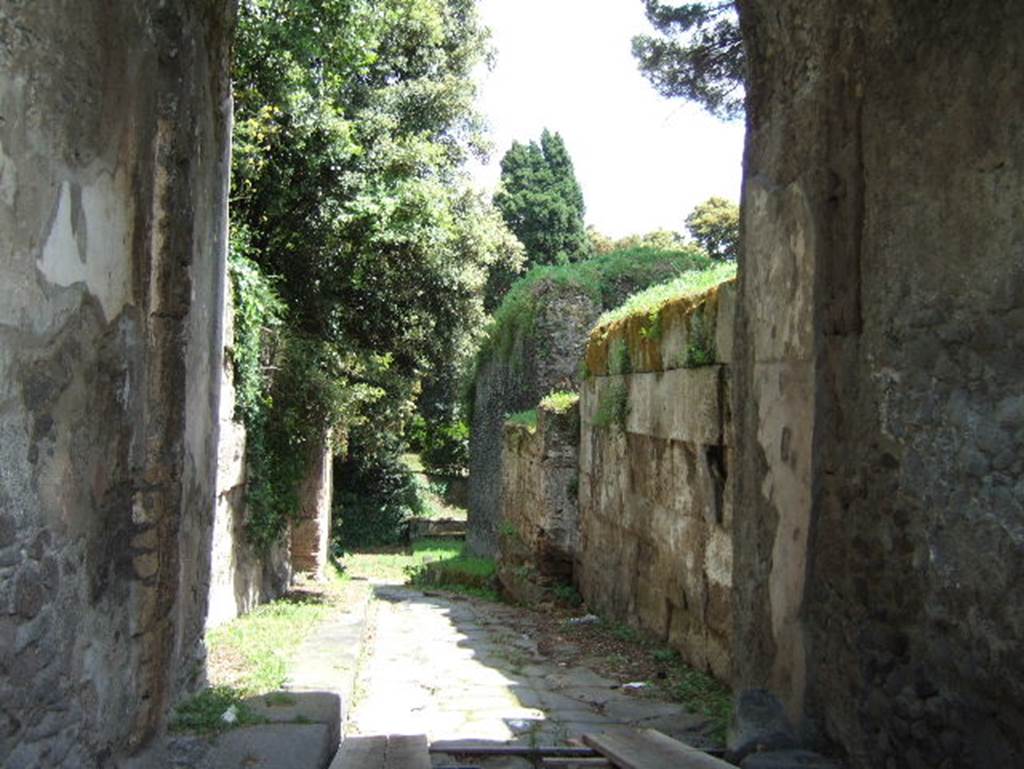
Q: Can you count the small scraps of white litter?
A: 3